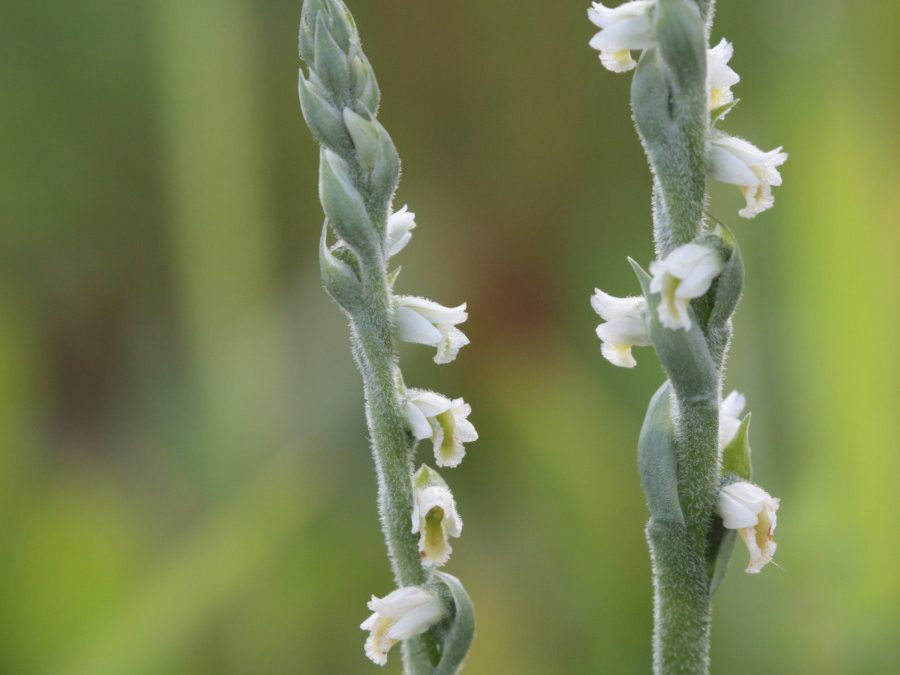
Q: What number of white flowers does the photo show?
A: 12